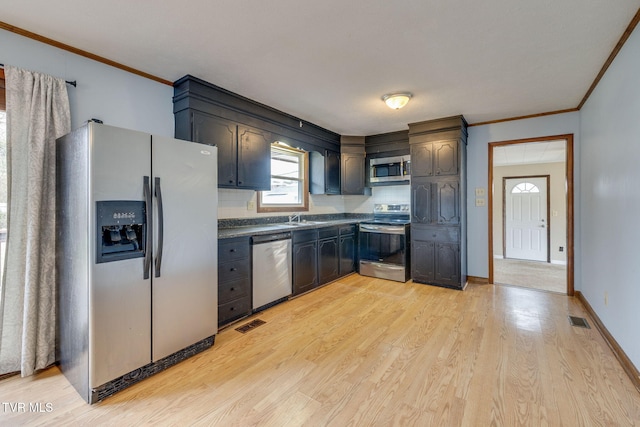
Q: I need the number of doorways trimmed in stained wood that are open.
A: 1